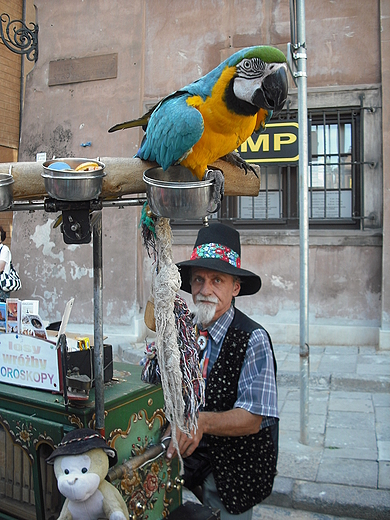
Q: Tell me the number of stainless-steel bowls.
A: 3